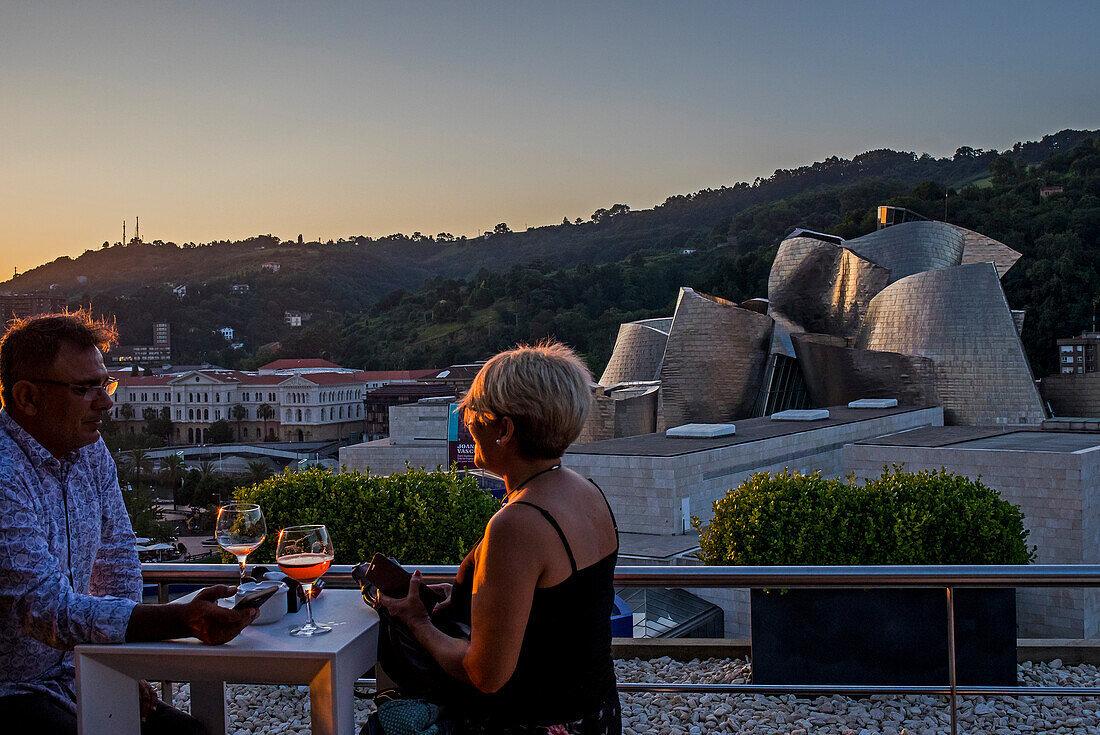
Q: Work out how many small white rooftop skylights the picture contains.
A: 3